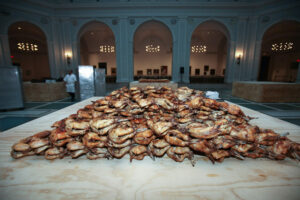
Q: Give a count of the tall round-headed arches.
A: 5